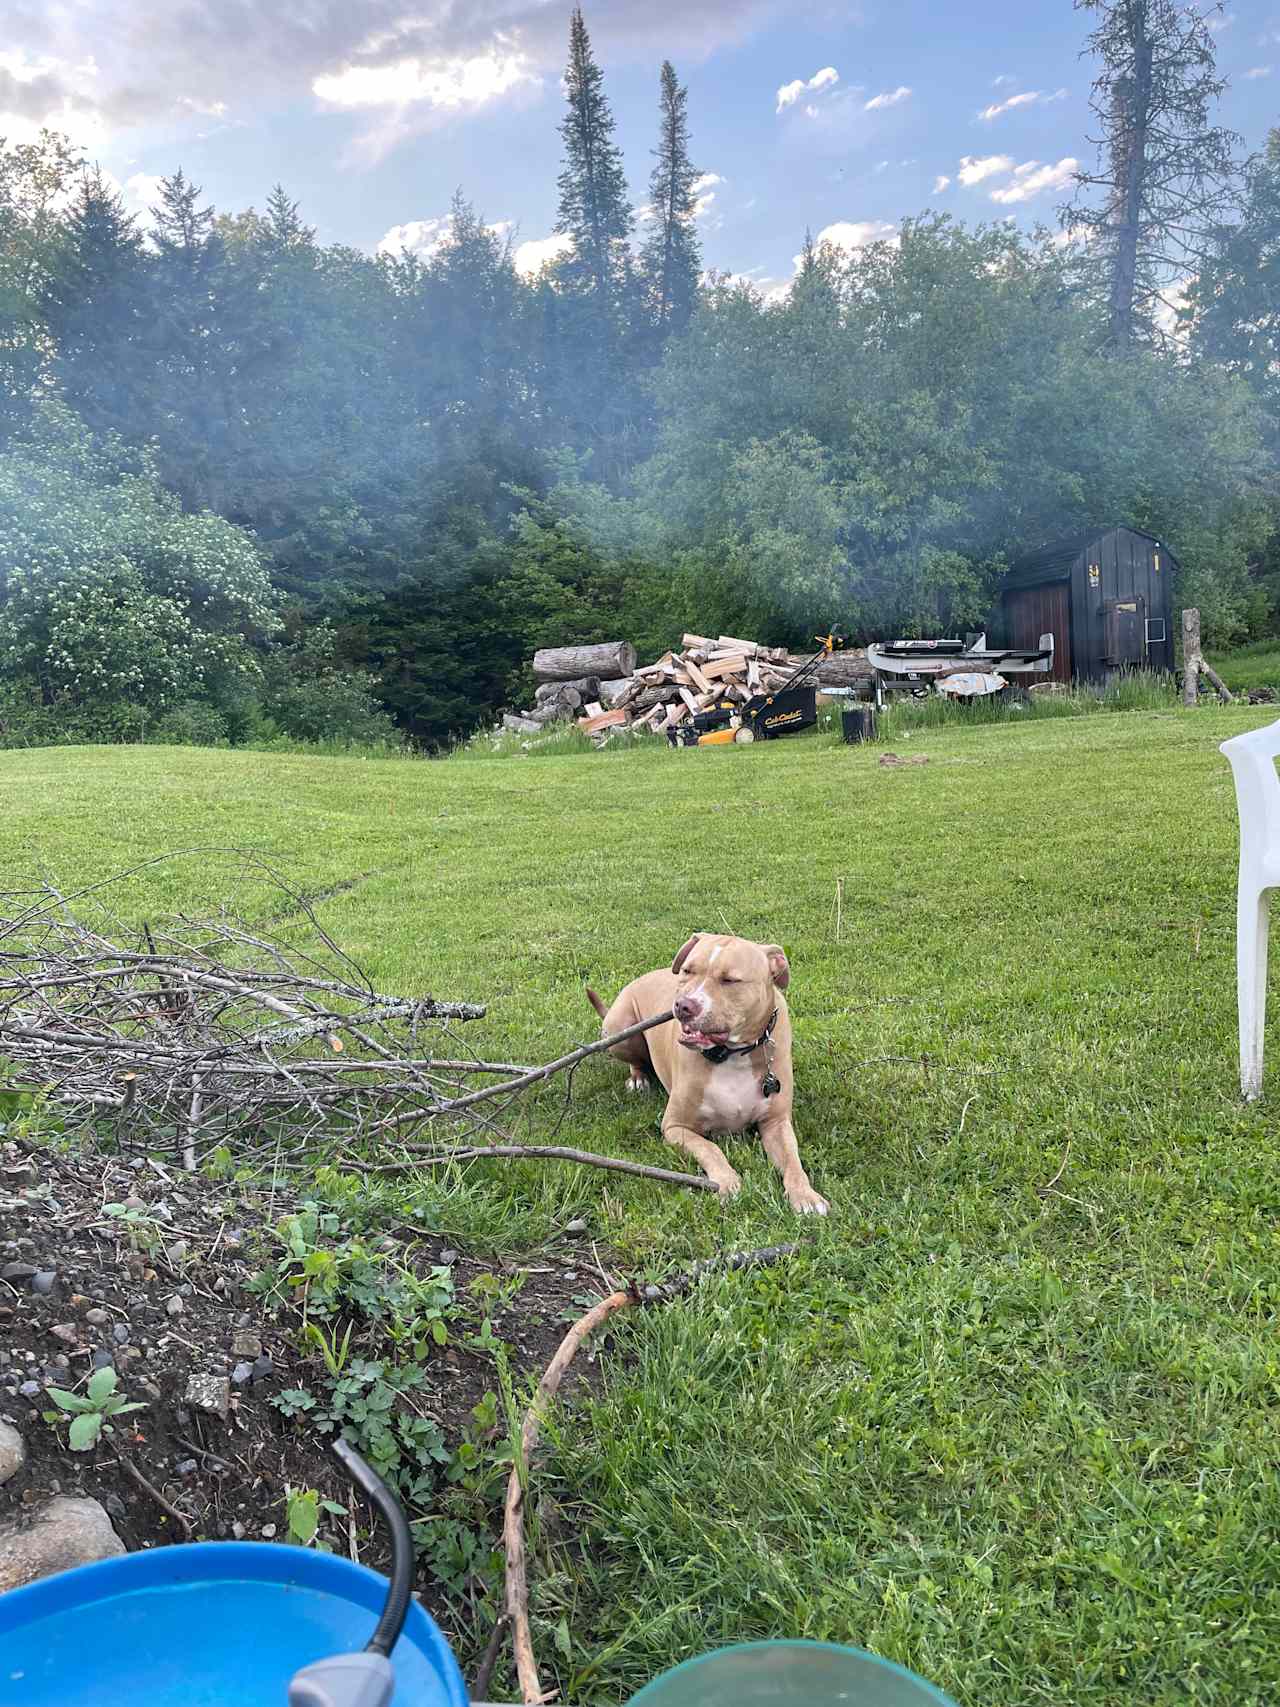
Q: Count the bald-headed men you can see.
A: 0